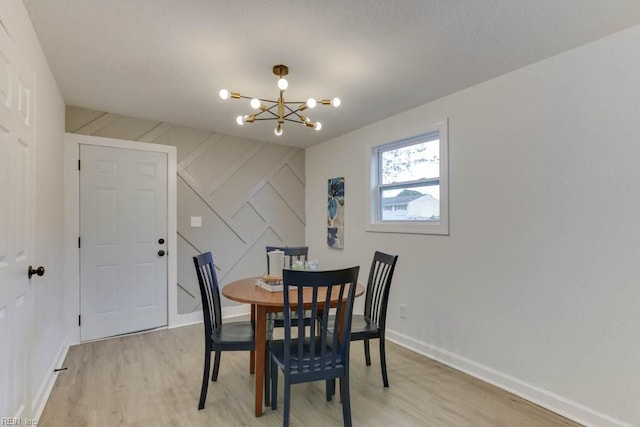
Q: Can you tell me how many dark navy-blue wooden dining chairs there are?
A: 4